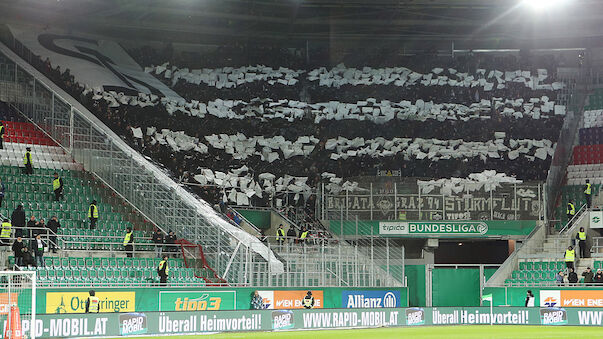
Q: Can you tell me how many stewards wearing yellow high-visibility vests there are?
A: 15